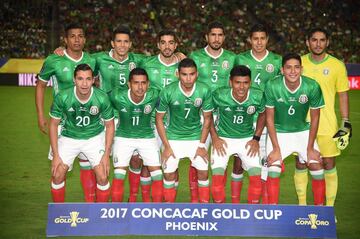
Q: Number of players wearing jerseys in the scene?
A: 11